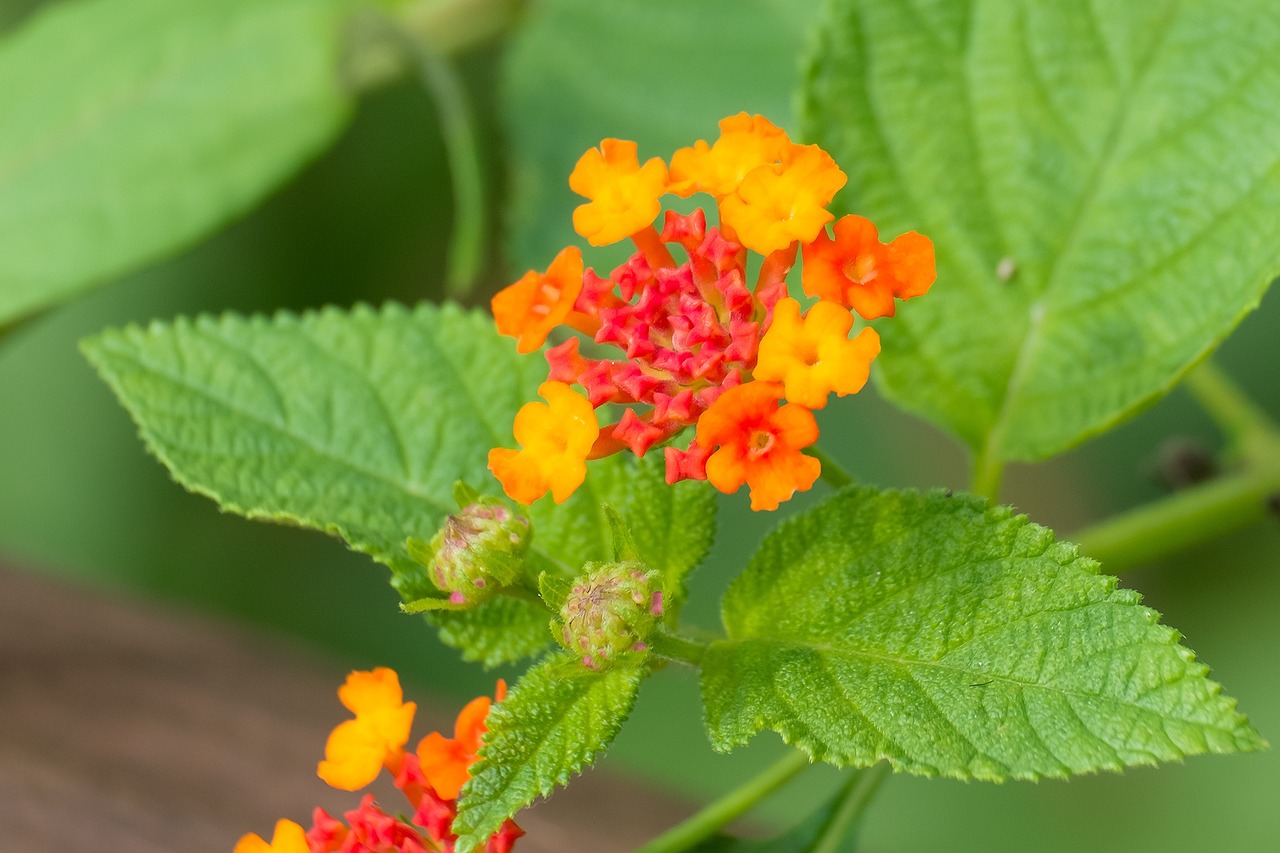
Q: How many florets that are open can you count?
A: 11